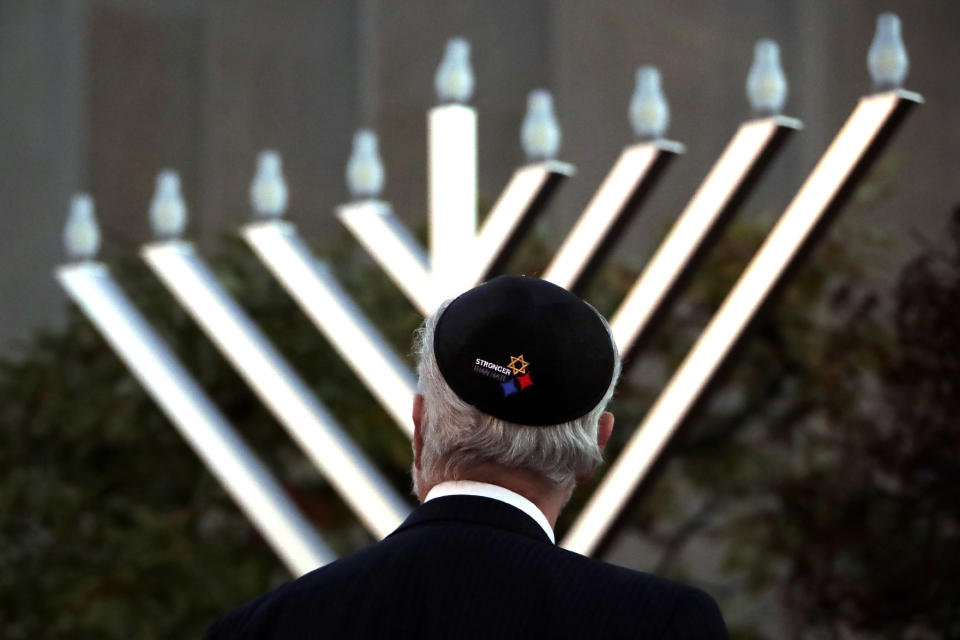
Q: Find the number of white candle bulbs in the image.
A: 9